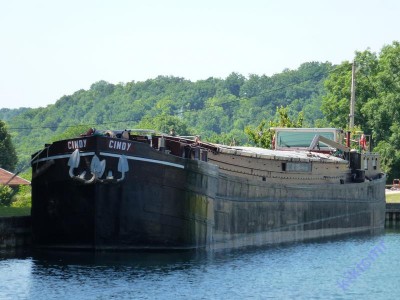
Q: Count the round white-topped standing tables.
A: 0